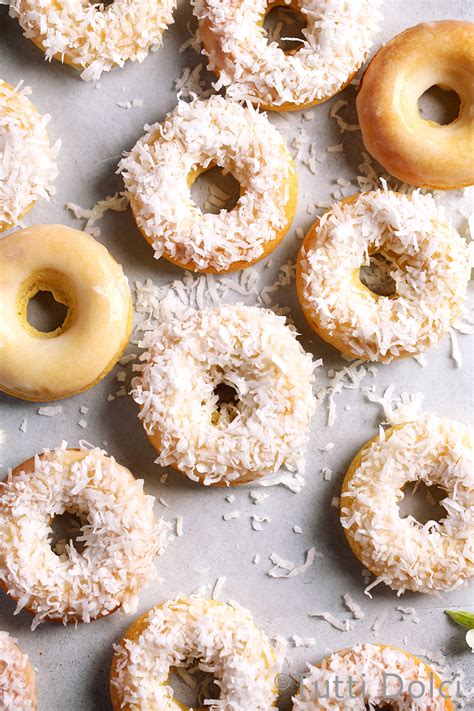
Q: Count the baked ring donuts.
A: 13